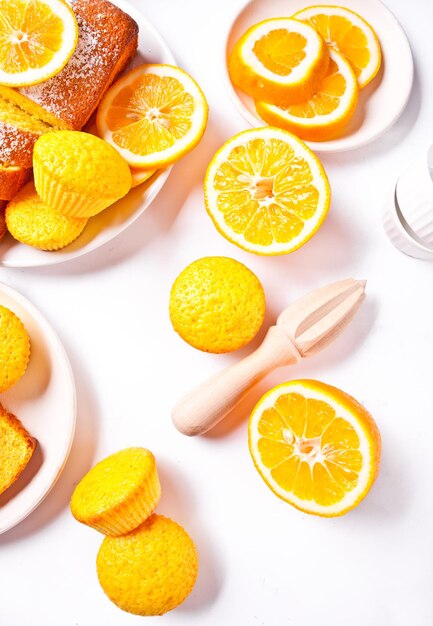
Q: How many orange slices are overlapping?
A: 3